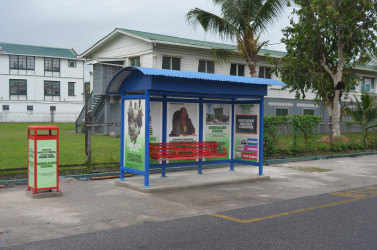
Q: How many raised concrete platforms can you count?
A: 2